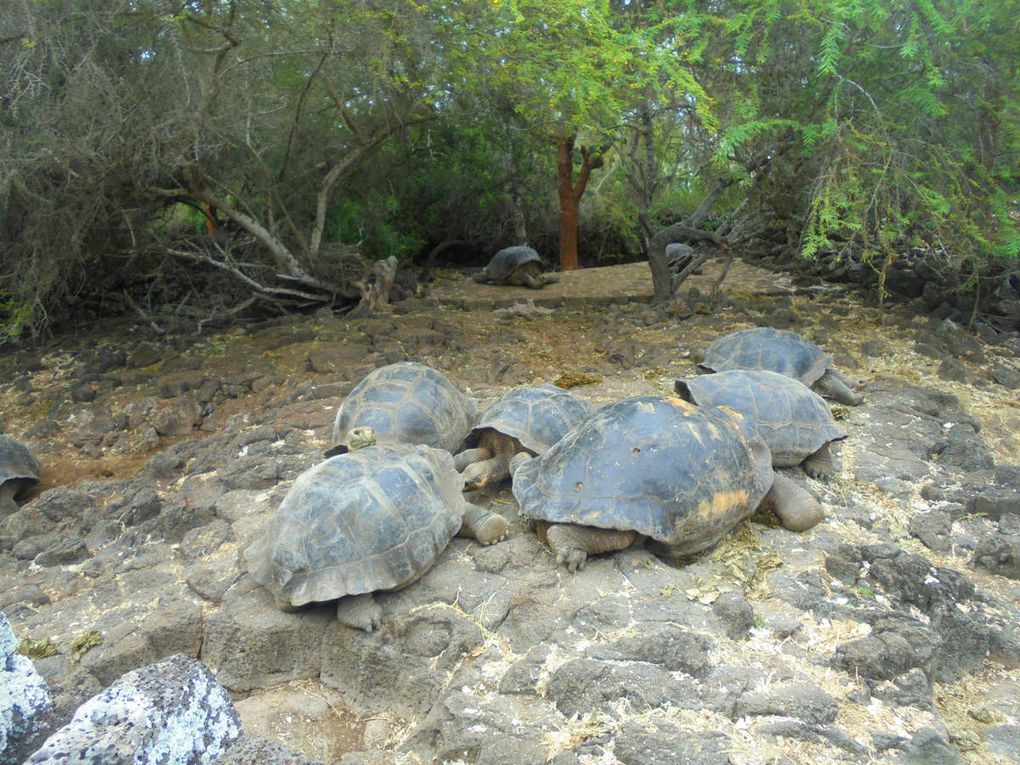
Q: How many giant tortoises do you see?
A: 9